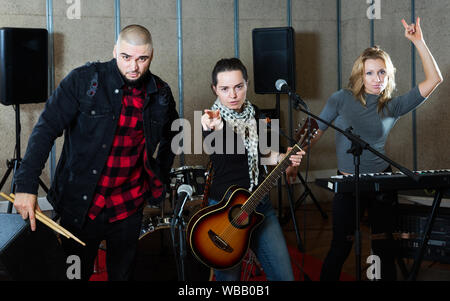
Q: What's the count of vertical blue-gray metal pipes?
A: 8